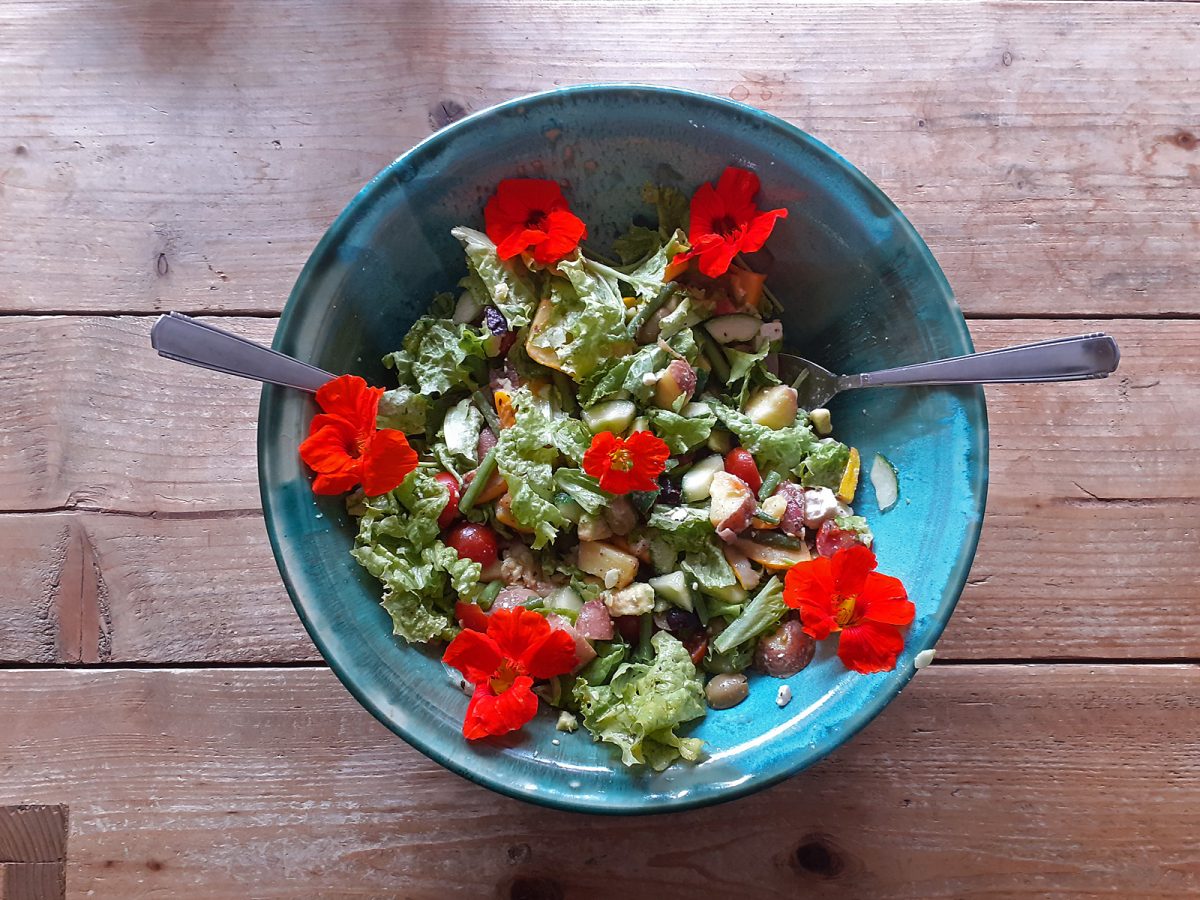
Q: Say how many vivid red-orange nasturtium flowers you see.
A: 6